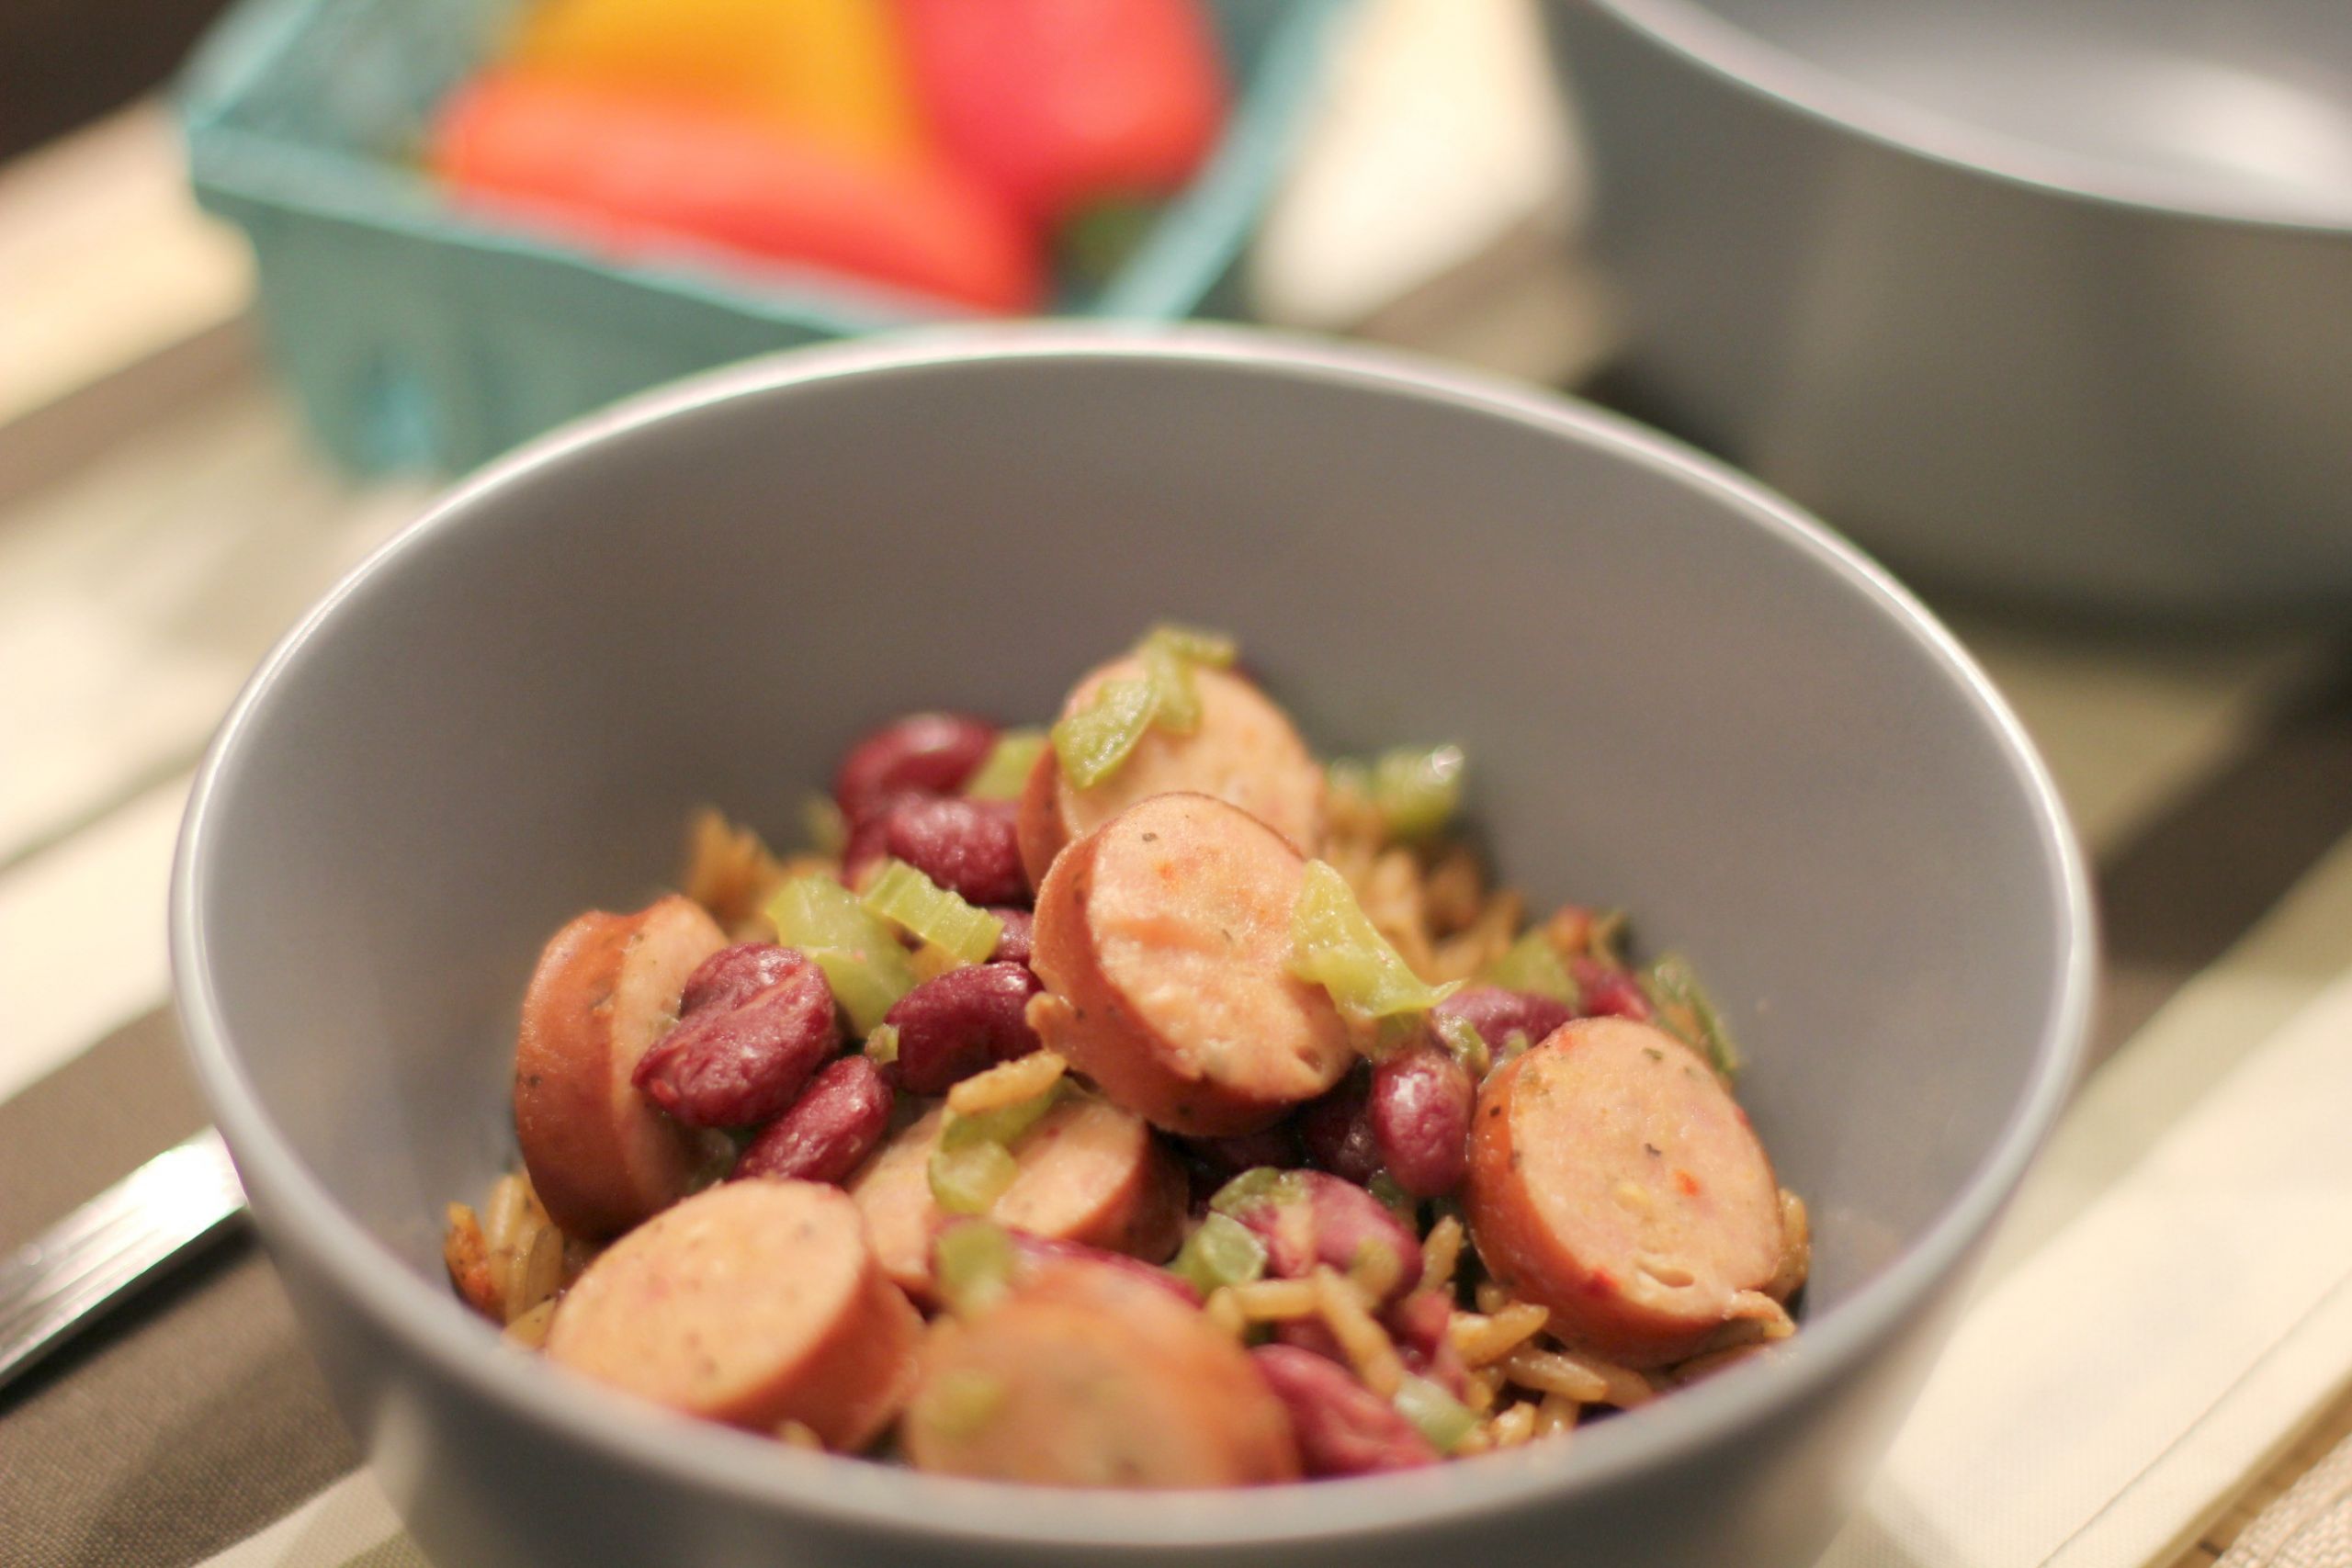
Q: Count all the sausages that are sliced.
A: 7